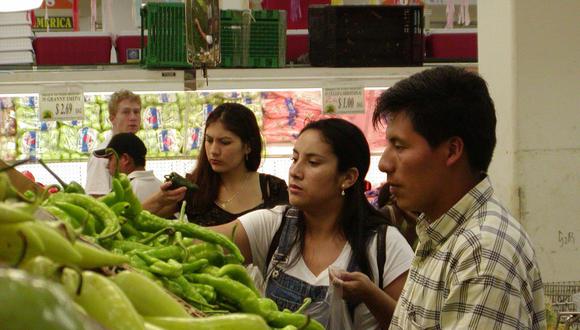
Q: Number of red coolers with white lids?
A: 4